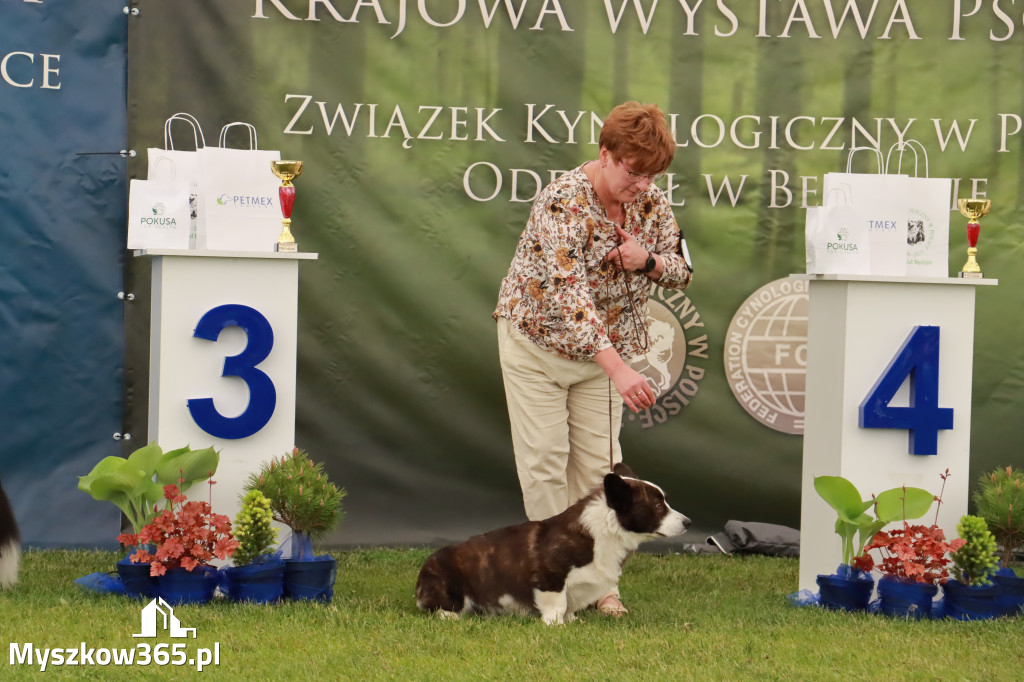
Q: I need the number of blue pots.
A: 8